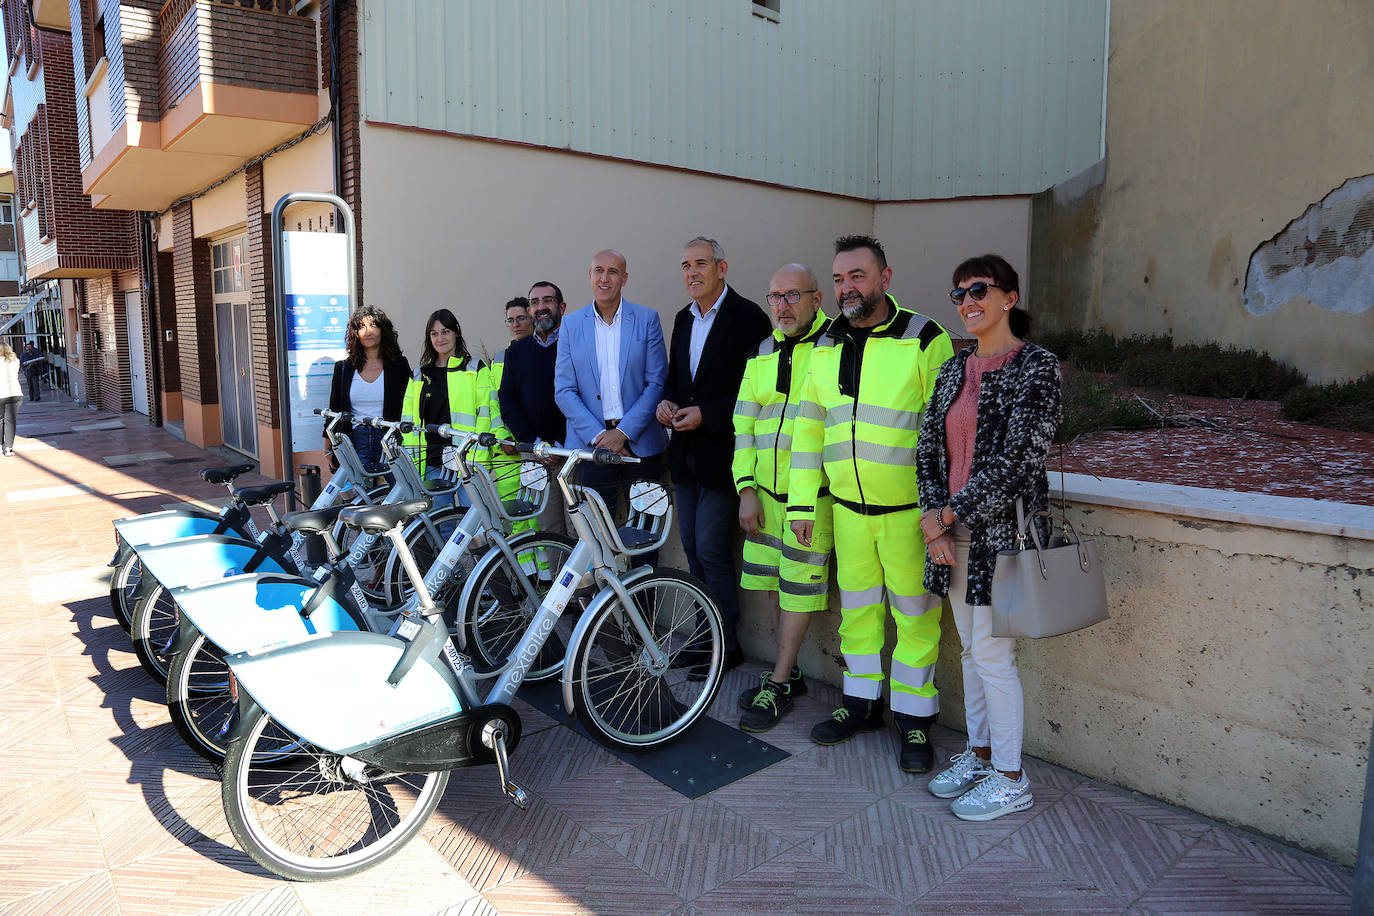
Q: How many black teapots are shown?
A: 0